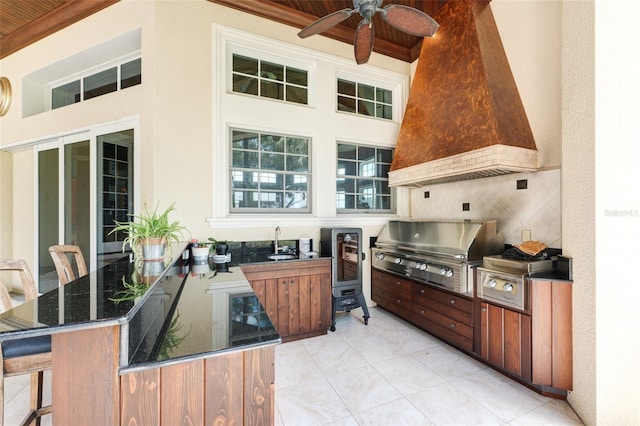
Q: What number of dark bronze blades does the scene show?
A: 3